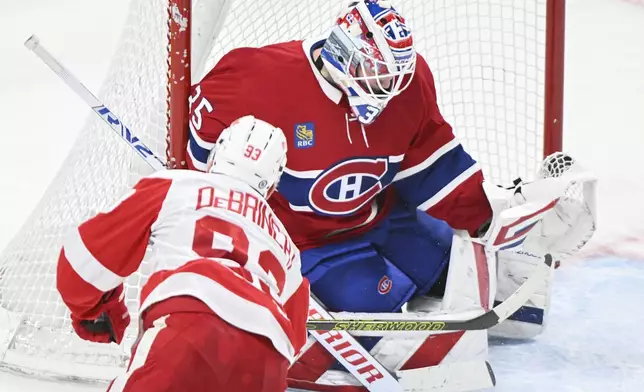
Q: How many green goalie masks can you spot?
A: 0